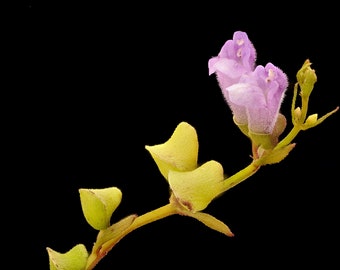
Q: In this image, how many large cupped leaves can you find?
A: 4